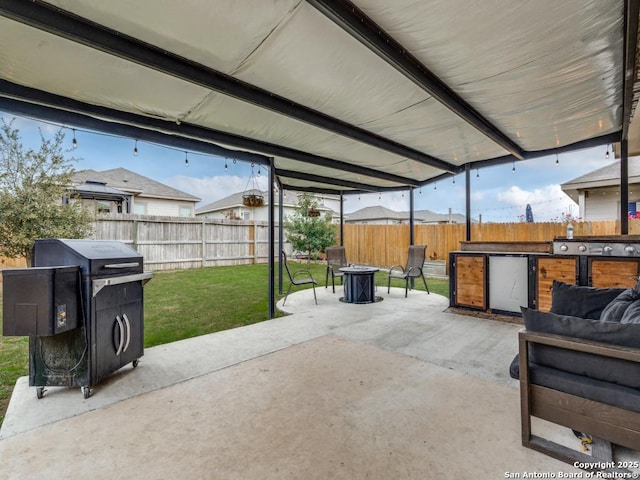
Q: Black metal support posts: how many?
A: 6